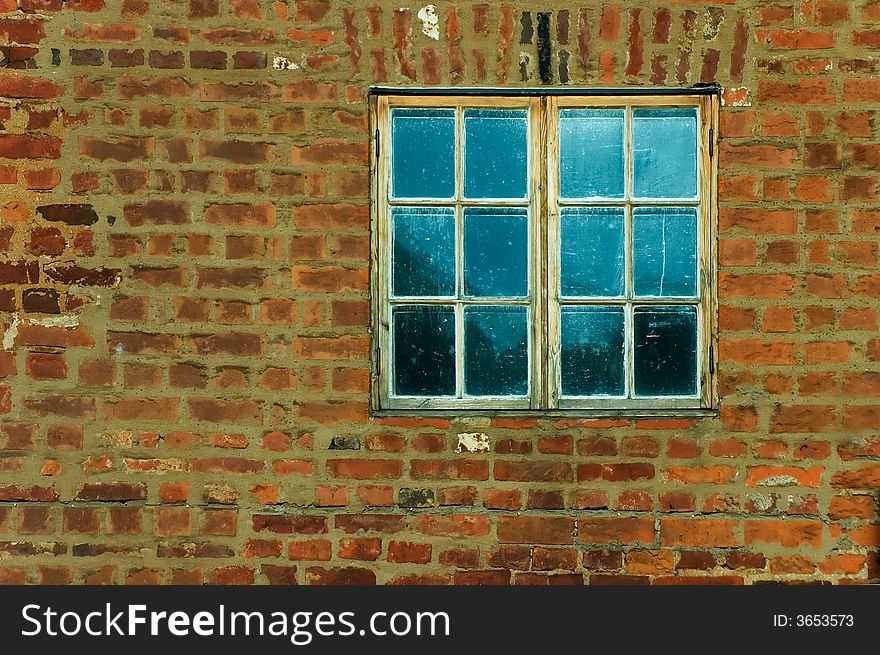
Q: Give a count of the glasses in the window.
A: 12